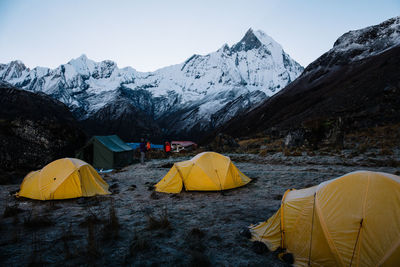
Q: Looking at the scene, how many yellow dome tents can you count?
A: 3